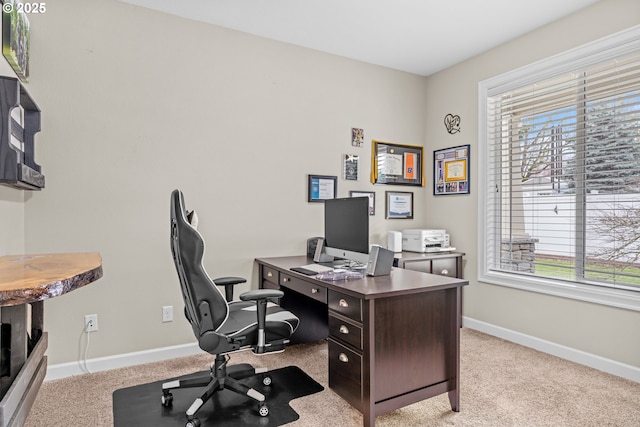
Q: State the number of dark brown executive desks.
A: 1